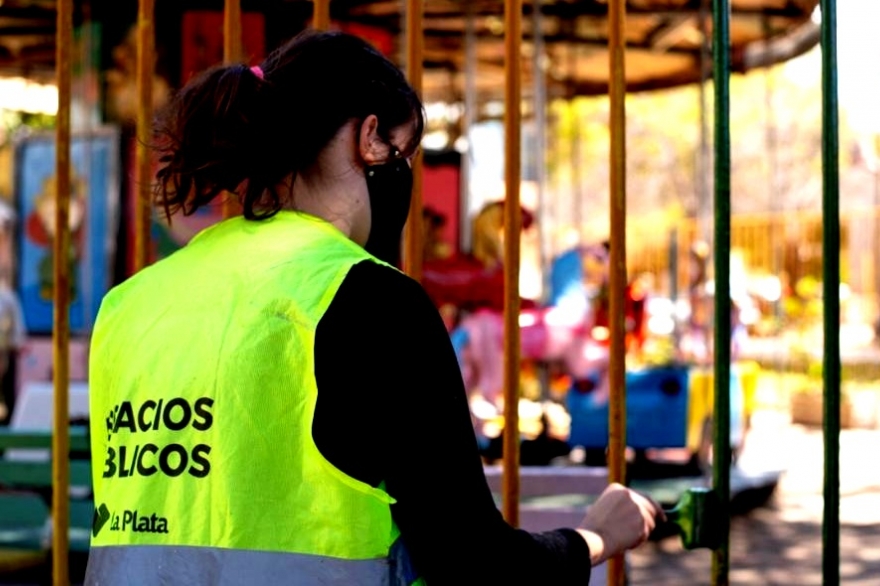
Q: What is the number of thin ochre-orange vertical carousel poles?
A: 7